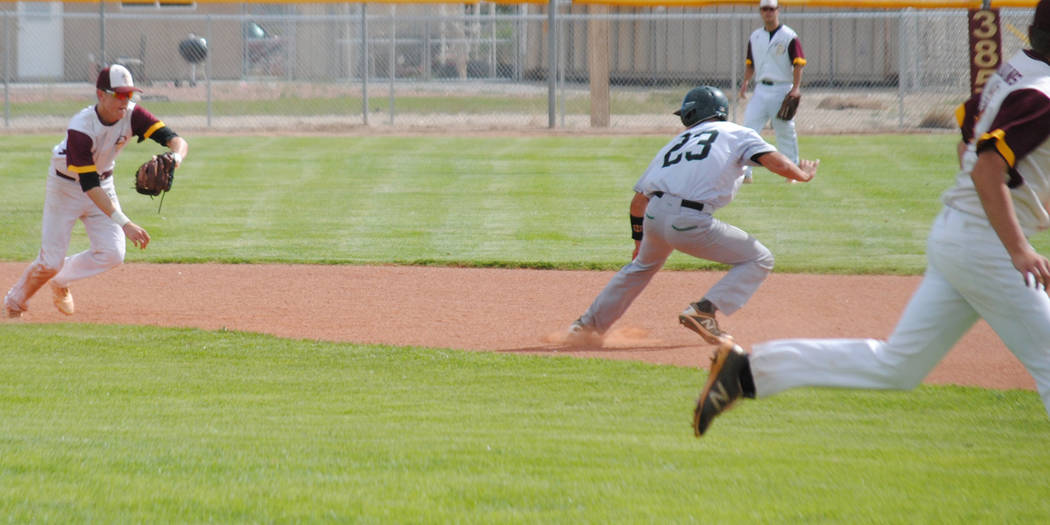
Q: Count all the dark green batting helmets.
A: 1